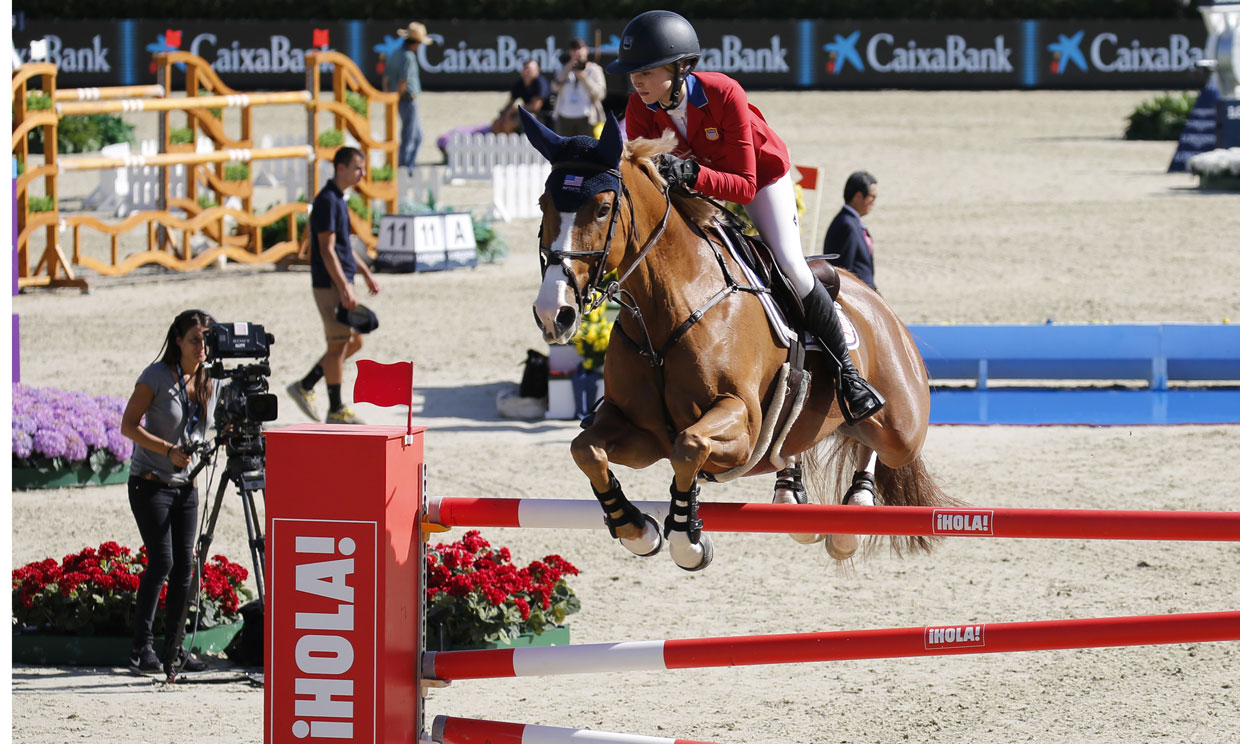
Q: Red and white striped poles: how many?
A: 3